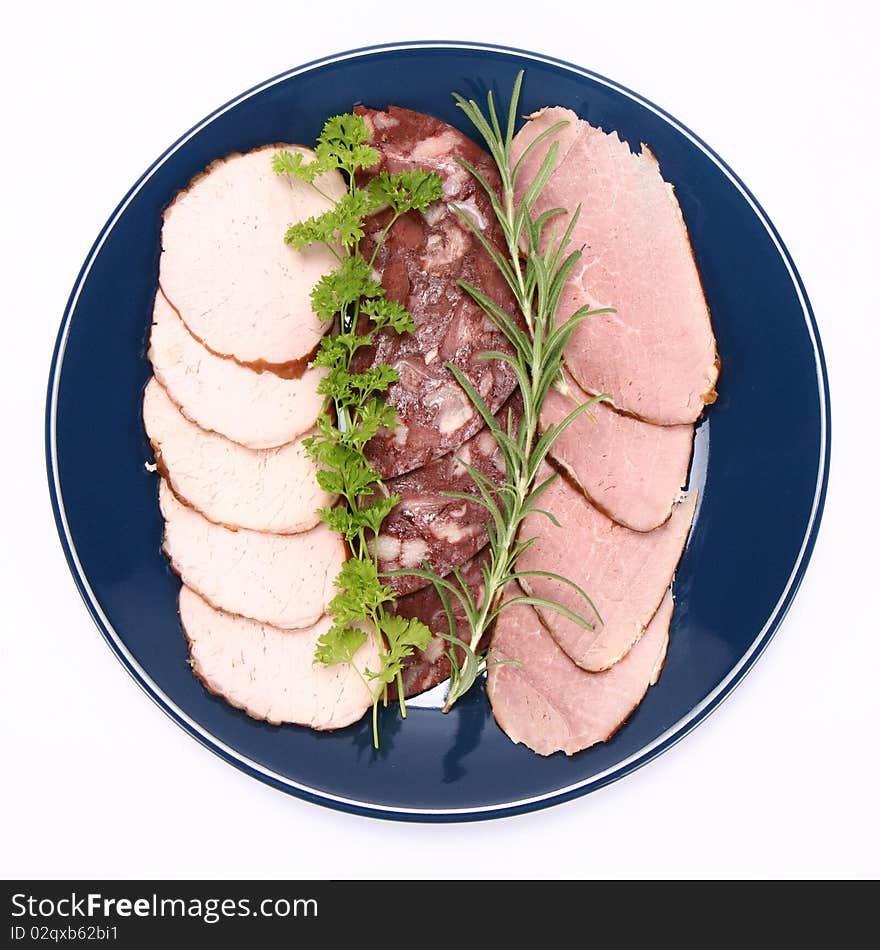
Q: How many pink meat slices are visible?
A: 4